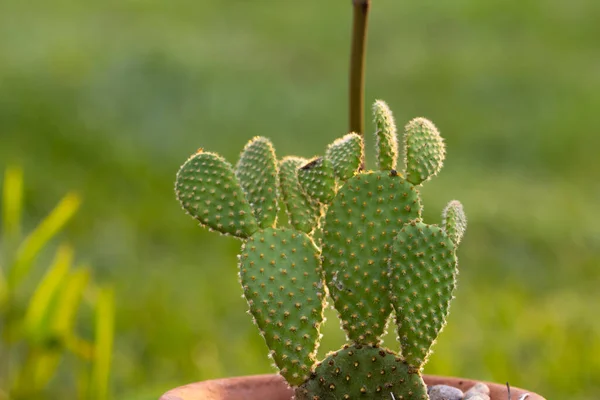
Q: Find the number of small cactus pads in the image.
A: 8